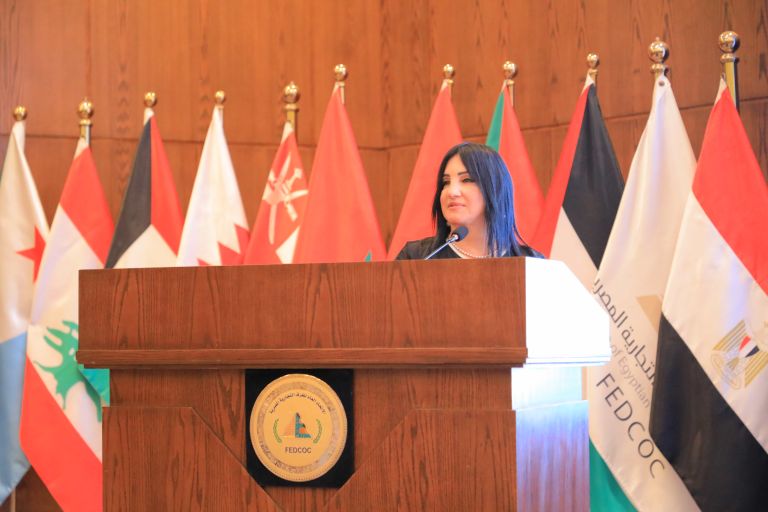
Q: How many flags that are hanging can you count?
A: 11